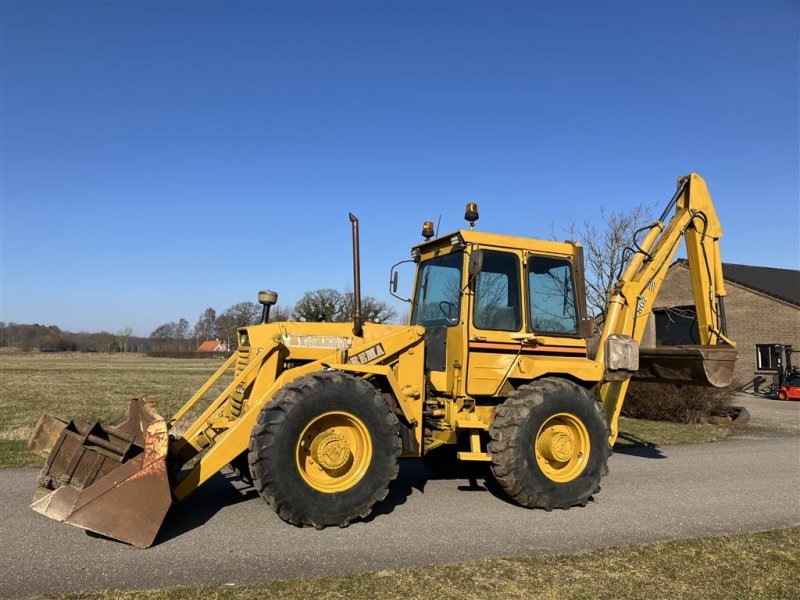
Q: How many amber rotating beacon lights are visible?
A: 2